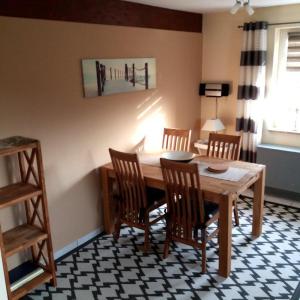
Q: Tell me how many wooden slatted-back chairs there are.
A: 4